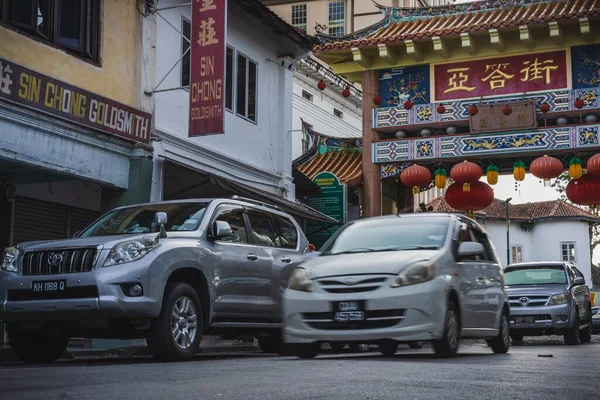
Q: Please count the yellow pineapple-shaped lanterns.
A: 4